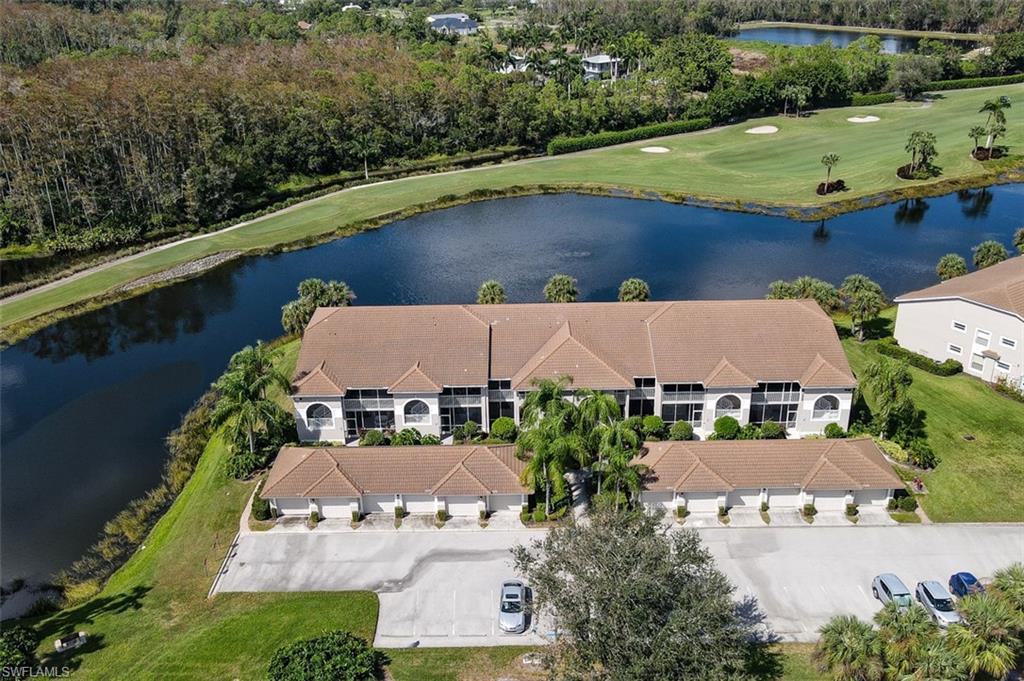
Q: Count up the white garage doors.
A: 12